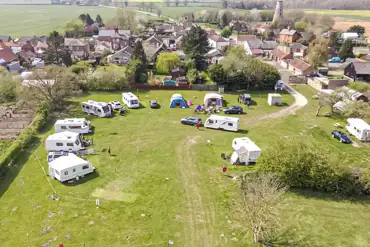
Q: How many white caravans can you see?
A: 8